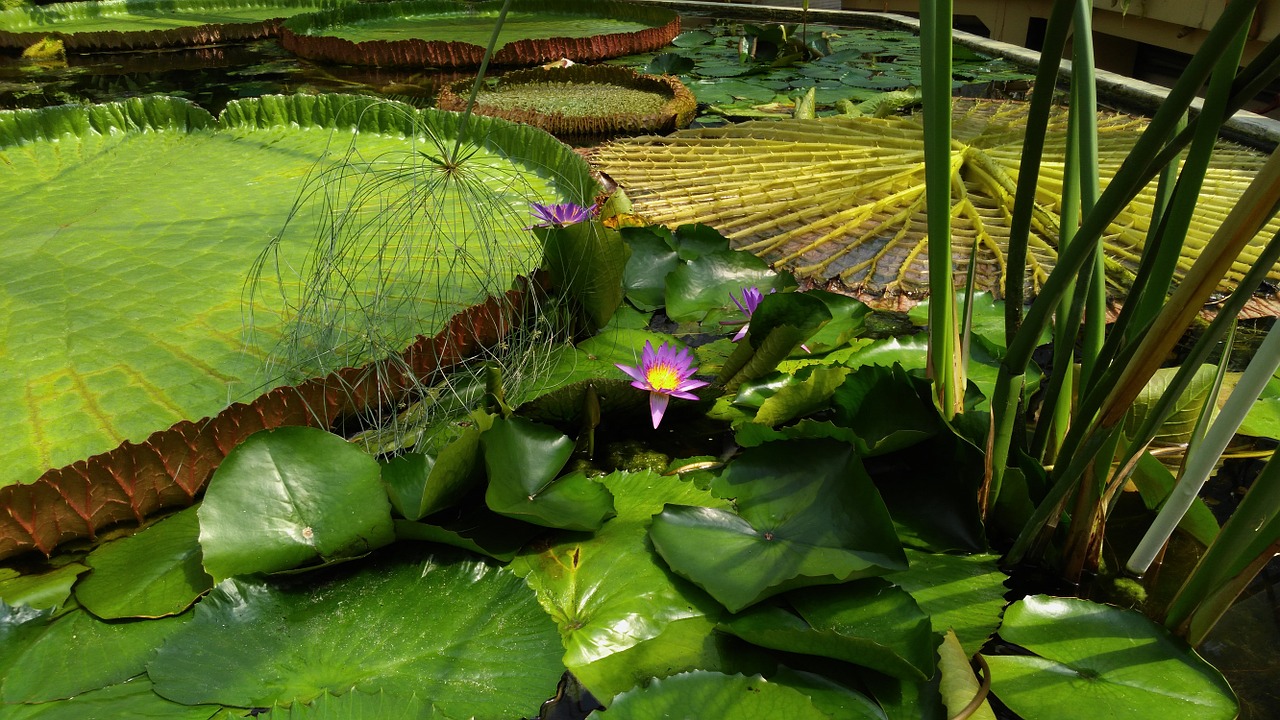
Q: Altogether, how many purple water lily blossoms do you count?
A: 3